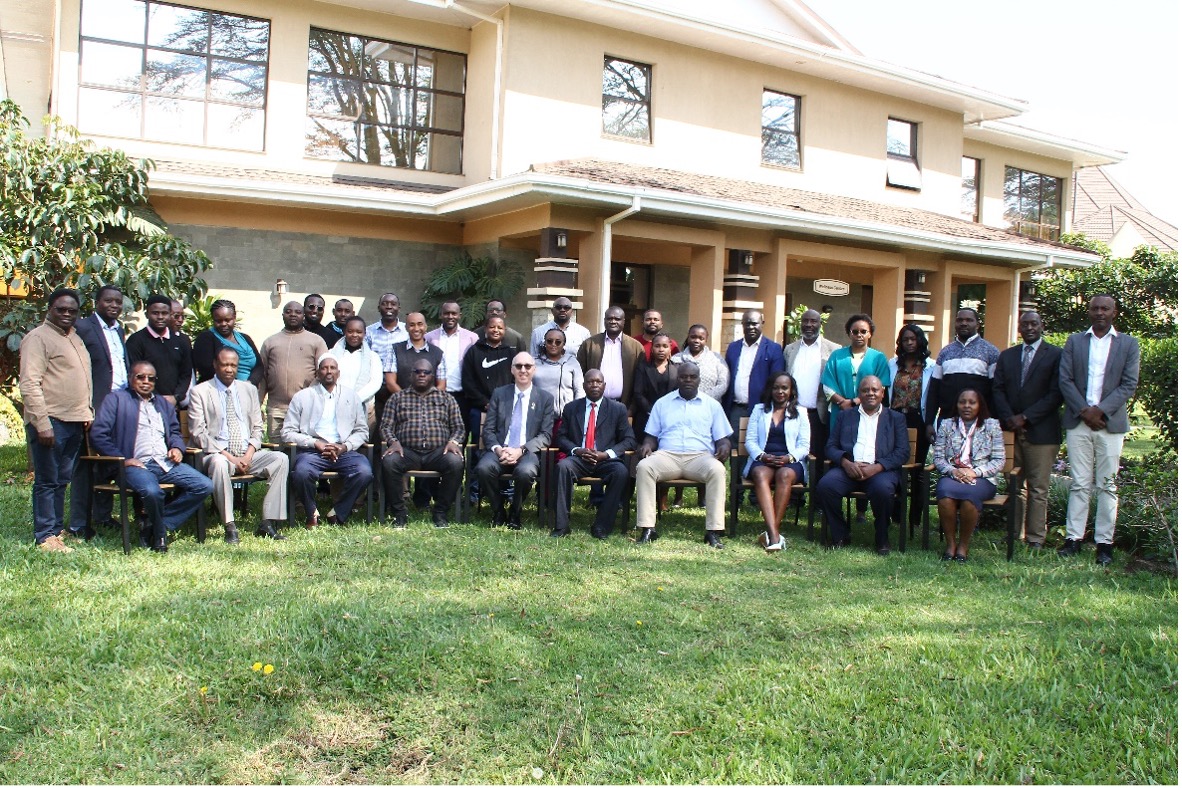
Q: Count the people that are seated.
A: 10